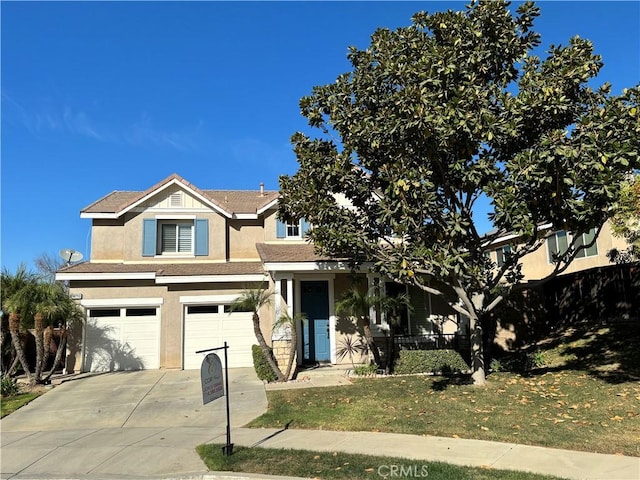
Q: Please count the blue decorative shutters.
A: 4